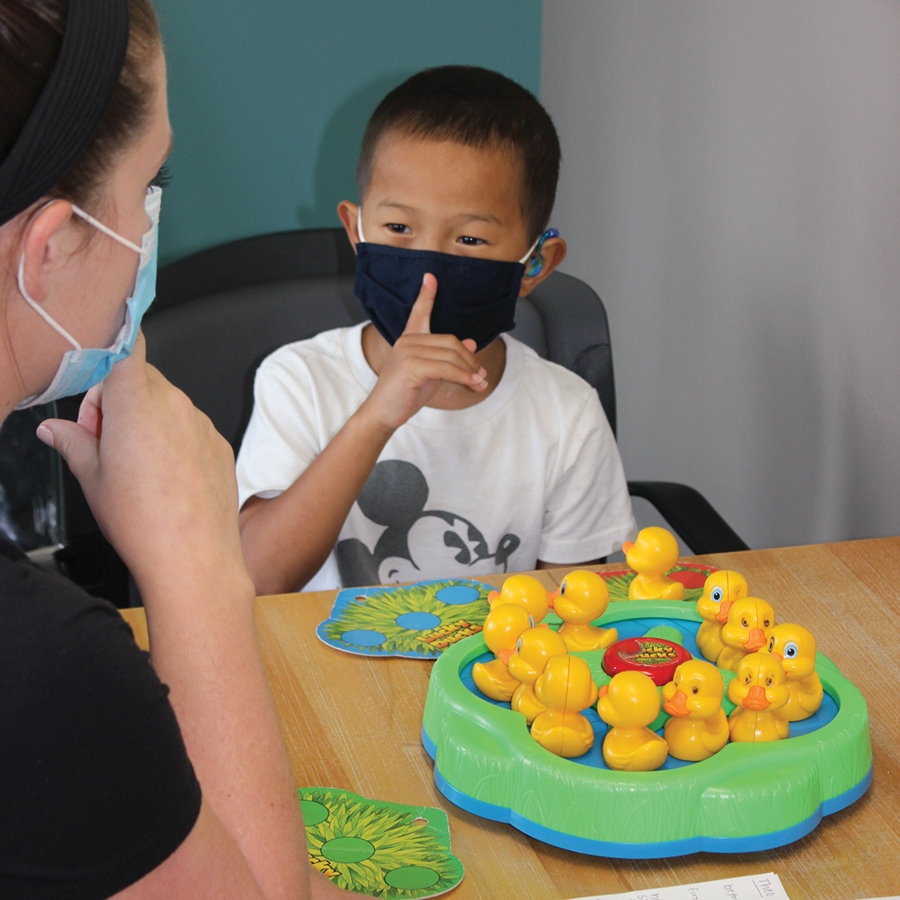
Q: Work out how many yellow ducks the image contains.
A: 12